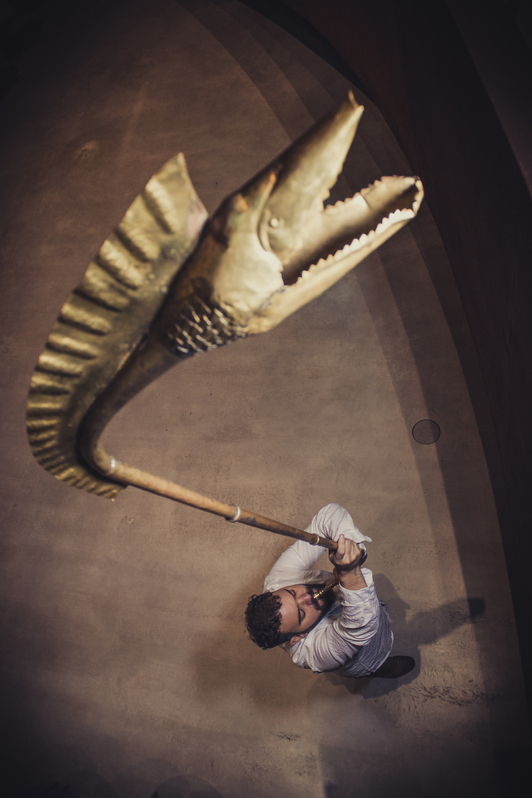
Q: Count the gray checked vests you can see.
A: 1